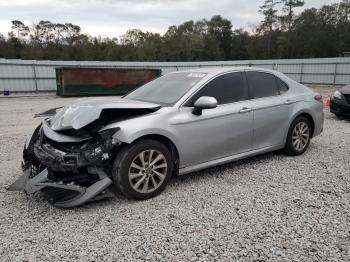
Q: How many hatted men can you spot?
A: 0